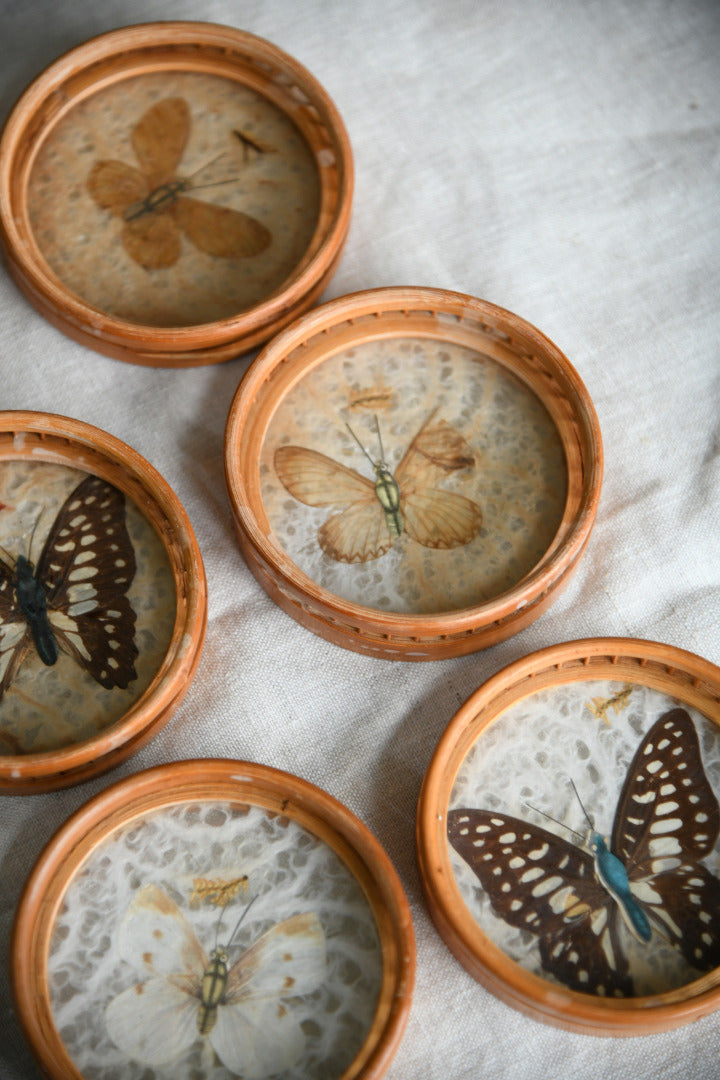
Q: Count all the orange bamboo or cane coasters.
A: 5